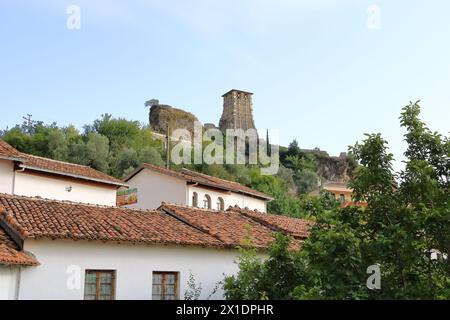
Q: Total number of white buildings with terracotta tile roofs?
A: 3